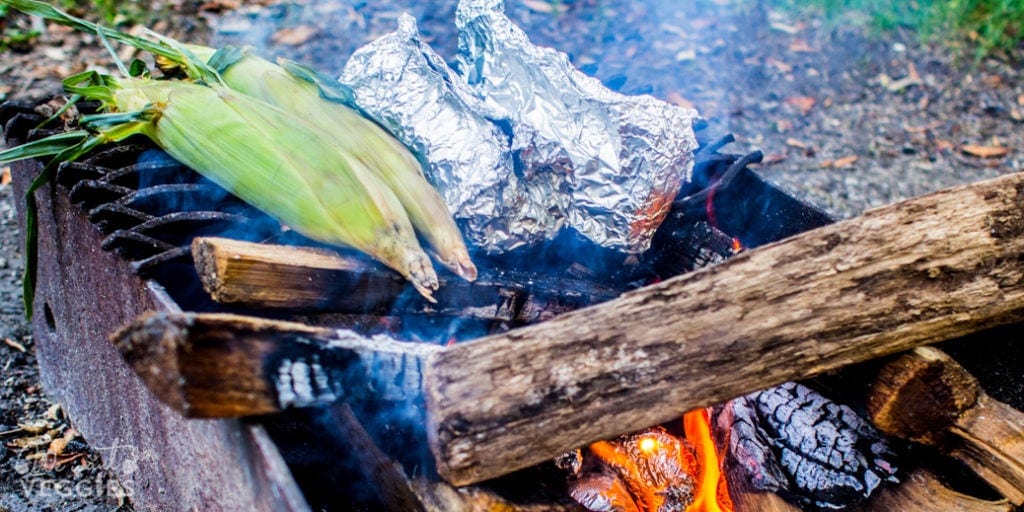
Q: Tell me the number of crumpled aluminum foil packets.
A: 2